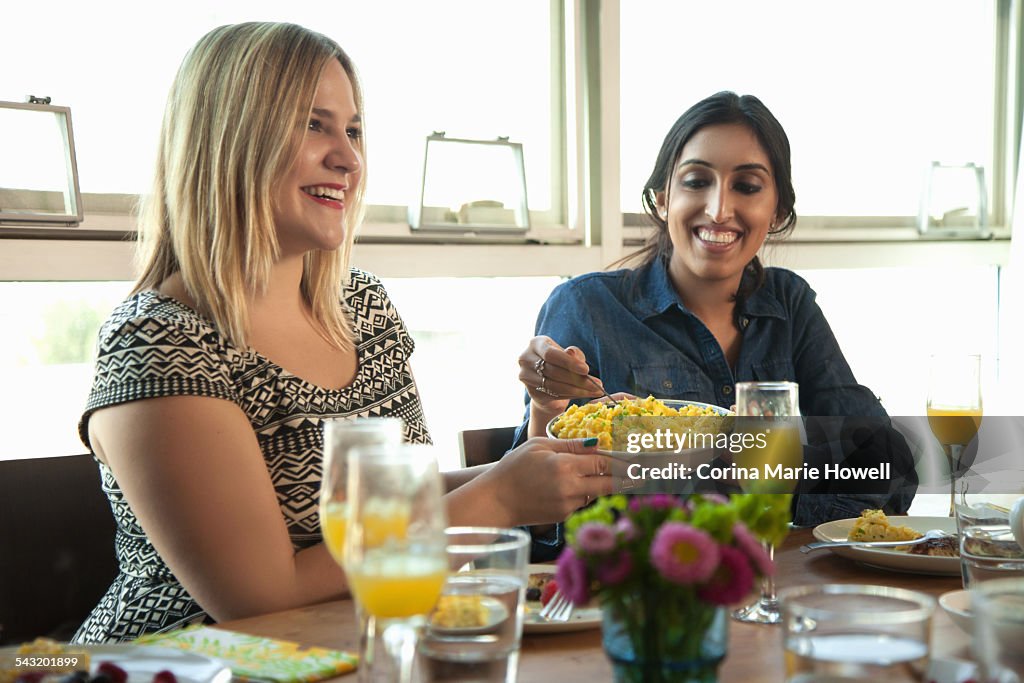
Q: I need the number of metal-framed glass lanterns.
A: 3